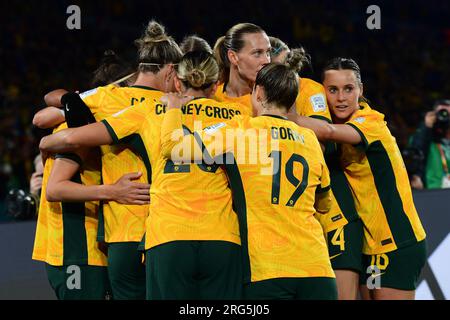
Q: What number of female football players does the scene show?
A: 8